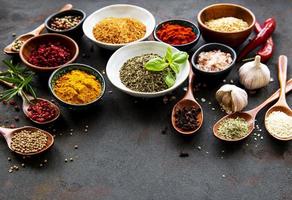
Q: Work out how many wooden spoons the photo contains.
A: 6